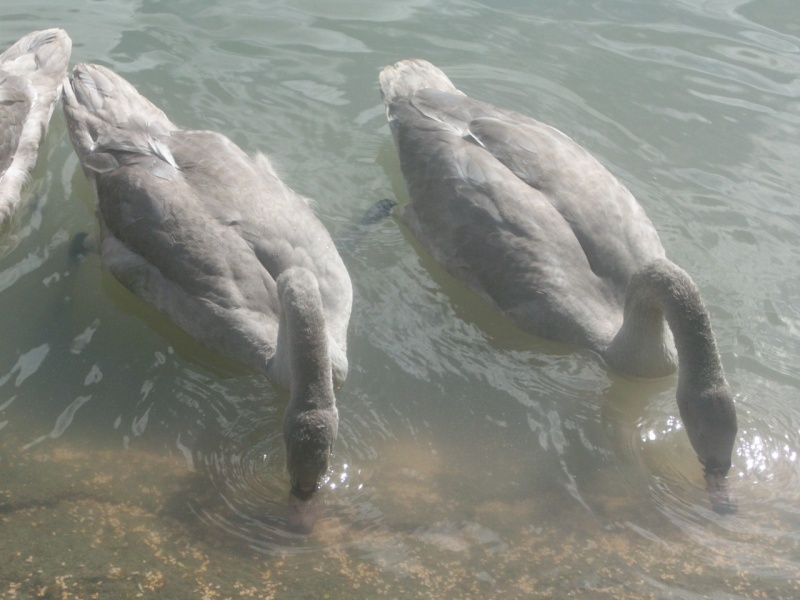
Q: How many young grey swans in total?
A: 3